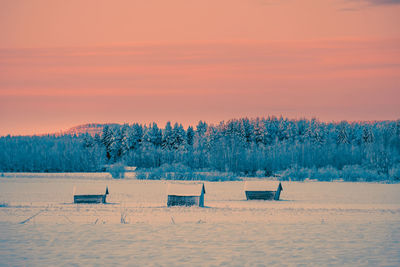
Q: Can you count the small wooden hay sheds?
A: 3